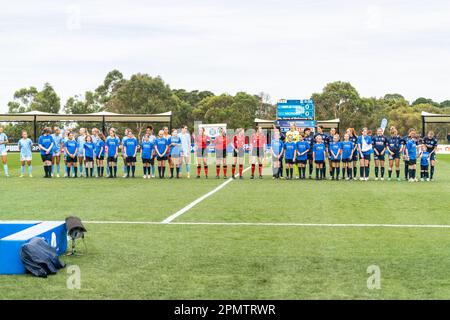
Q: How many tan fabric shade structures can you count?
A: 3